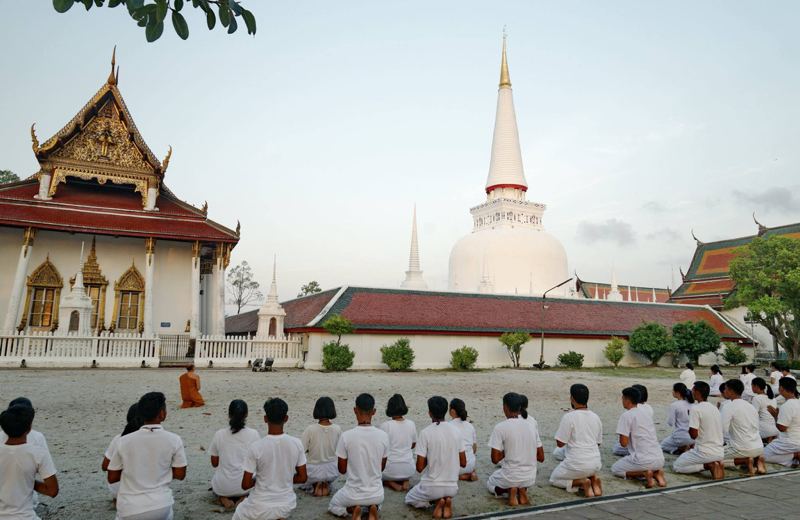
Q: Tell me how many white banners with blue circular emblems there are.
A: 0